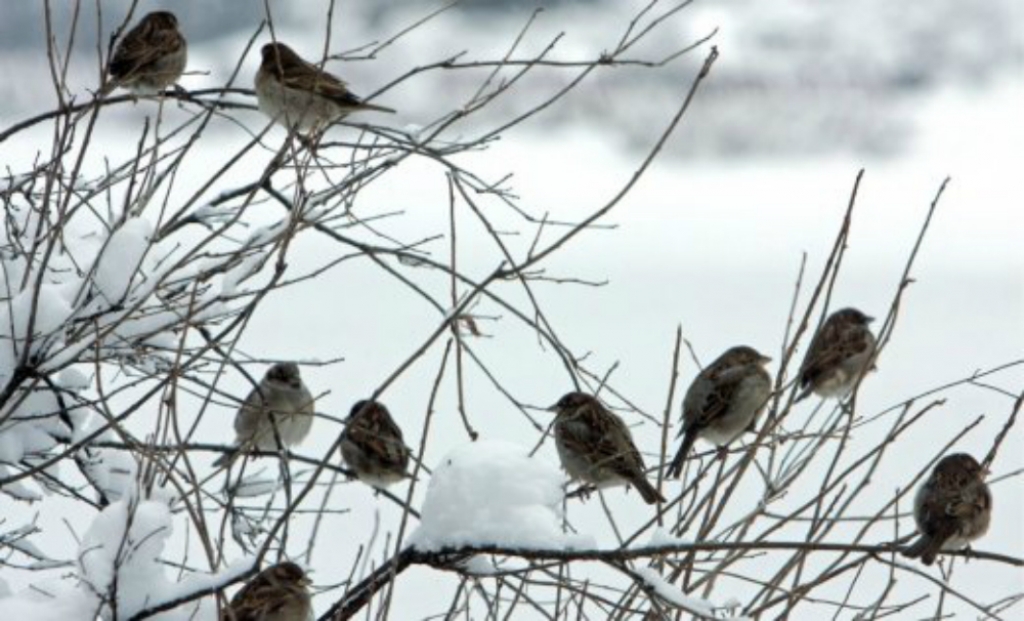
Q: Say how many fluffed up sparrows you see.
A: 9